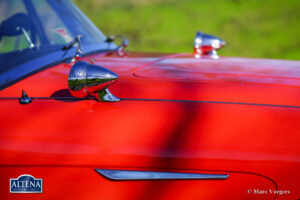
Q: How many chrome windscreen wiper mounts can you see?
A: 2